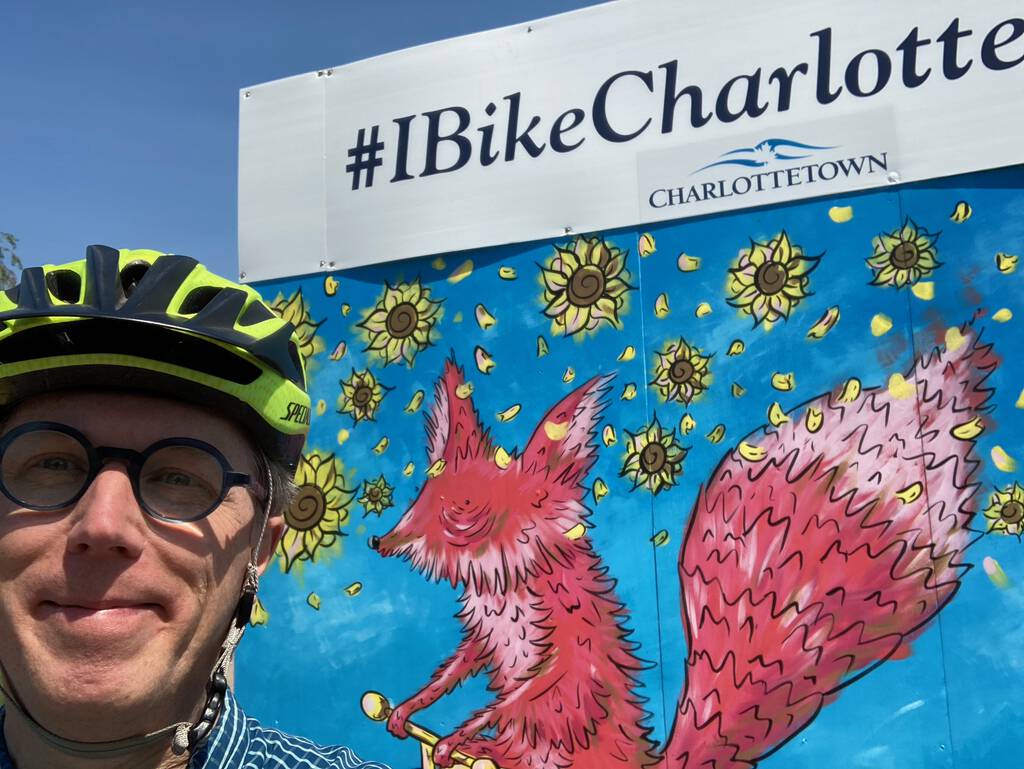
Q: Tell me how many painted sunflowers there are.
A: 11